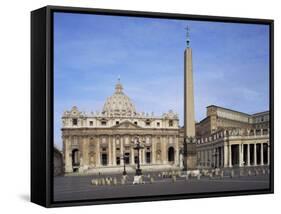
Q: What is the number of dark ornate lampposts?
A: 2